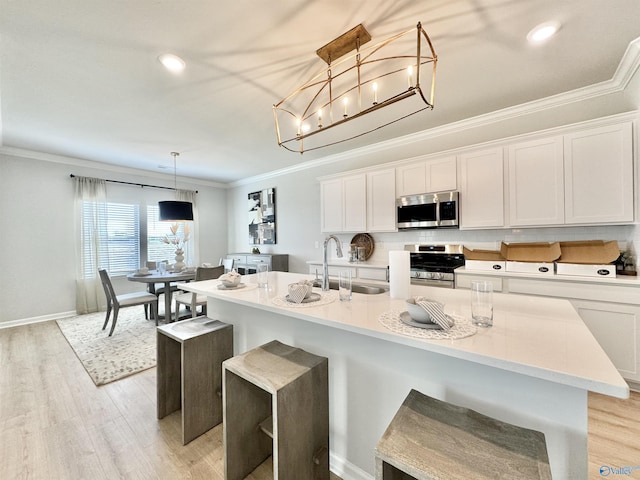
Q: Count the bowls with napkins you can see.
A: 3